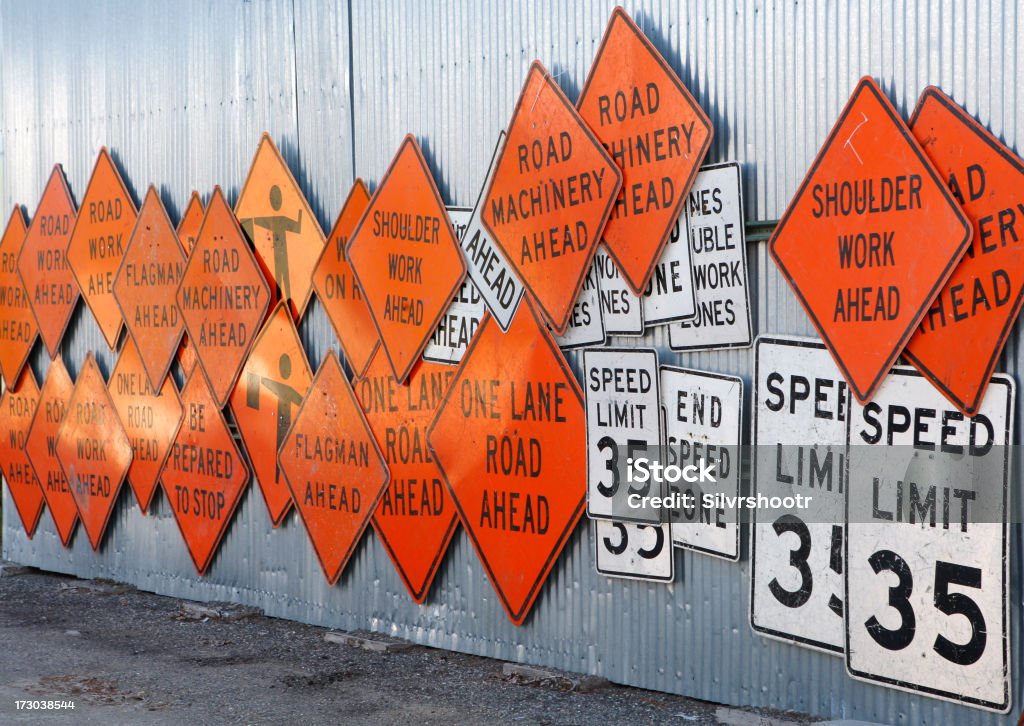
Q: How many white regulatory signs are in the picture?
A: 11